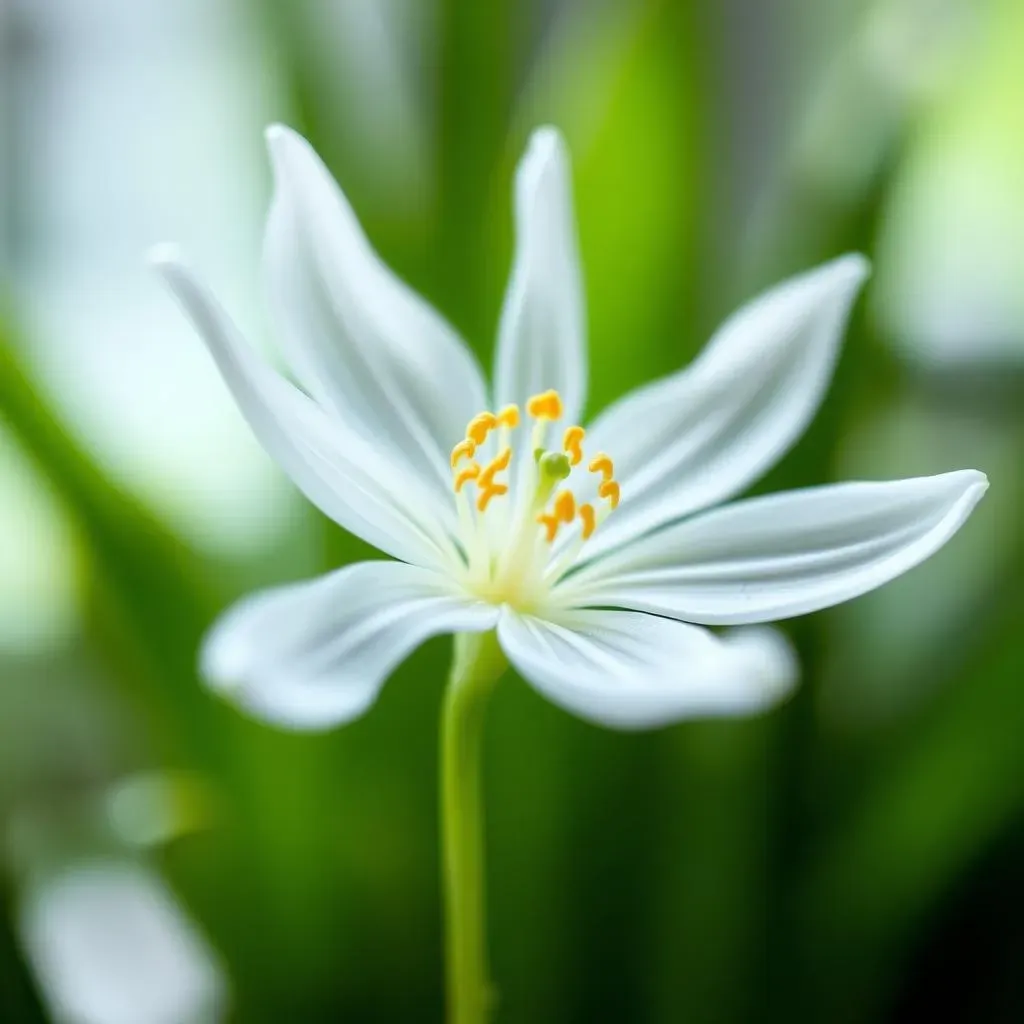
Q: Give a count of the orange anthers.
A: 13